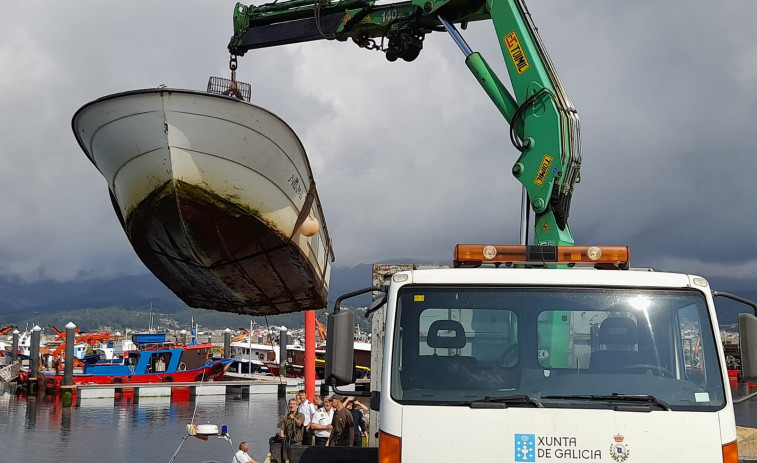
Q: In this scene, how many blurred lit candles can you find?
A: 0